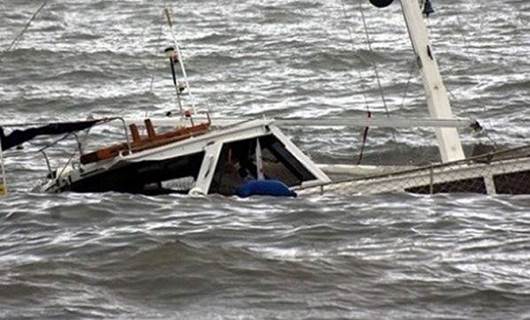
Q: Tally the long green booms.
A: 0